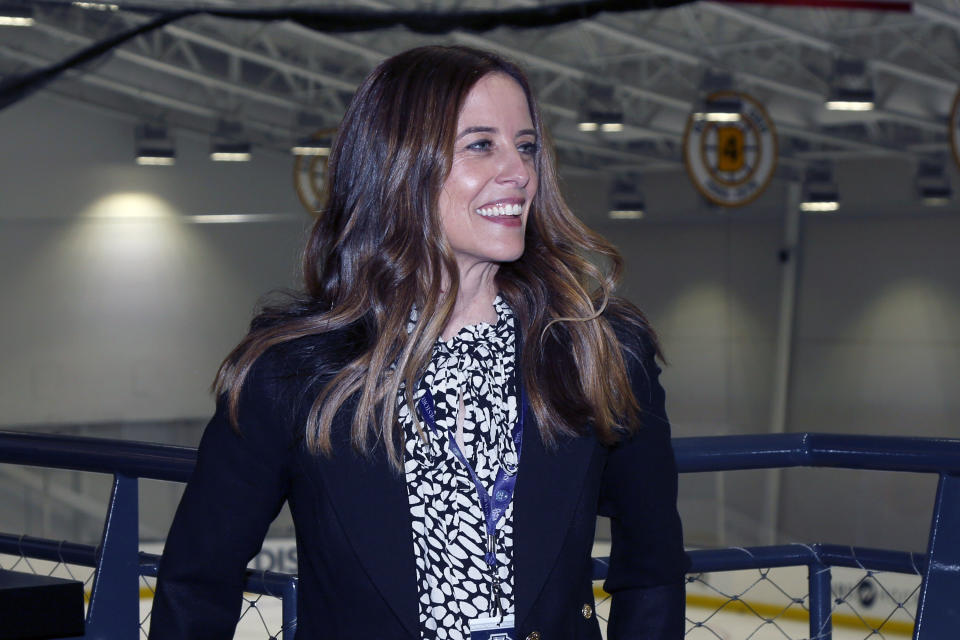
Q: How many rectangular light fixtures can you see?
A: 11